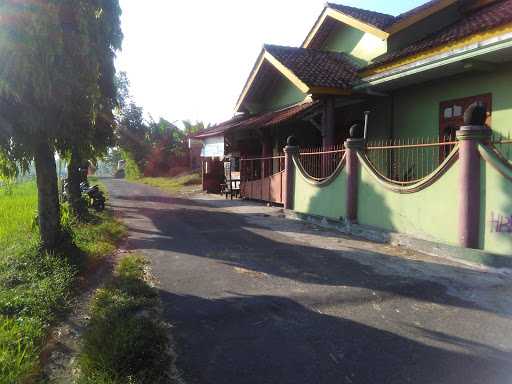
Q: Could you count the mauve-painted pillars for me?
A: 3